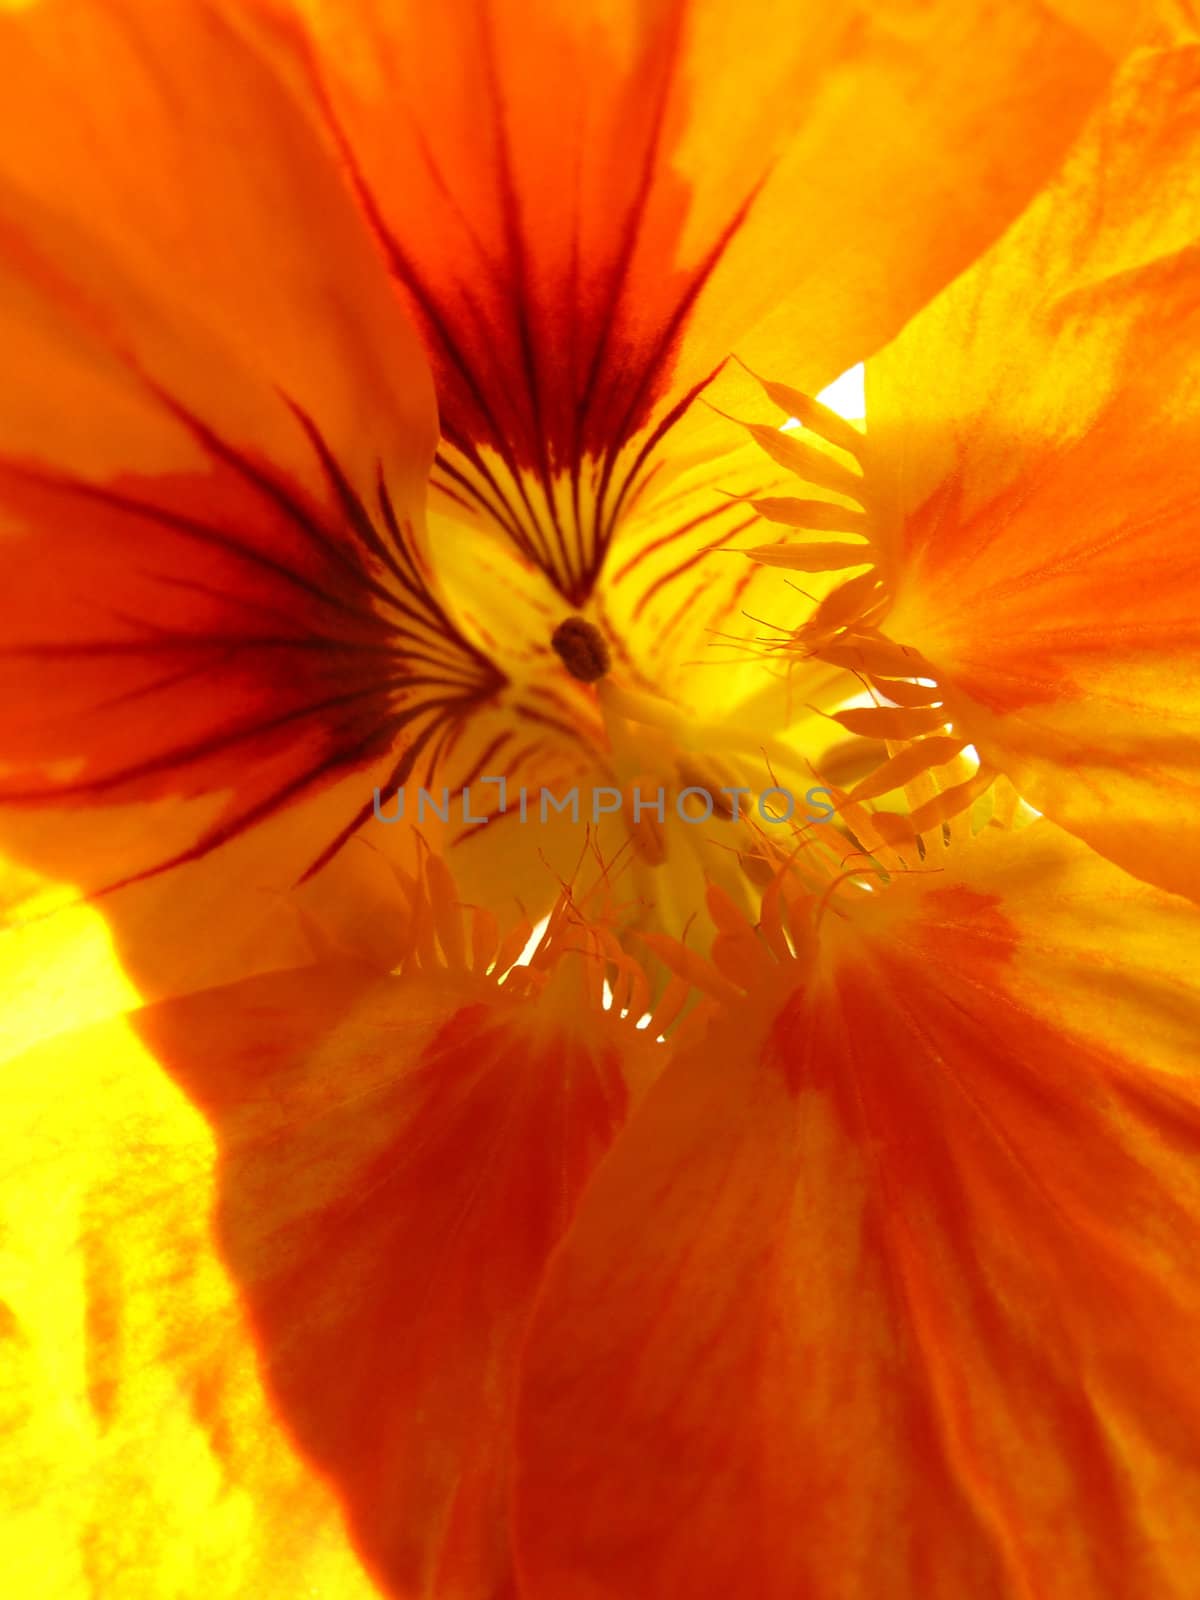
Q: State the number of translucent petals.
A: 5